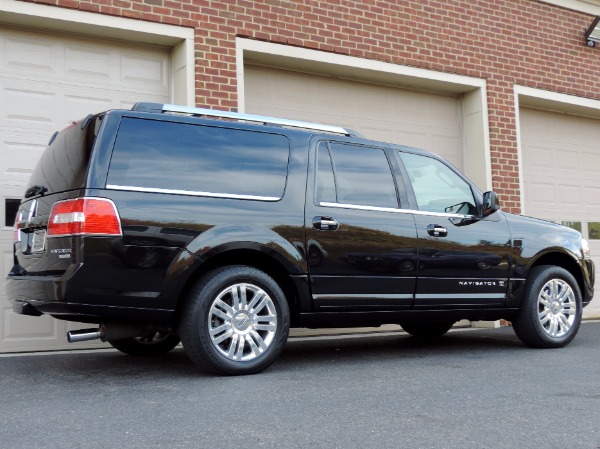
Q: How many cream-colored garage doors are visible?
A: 3